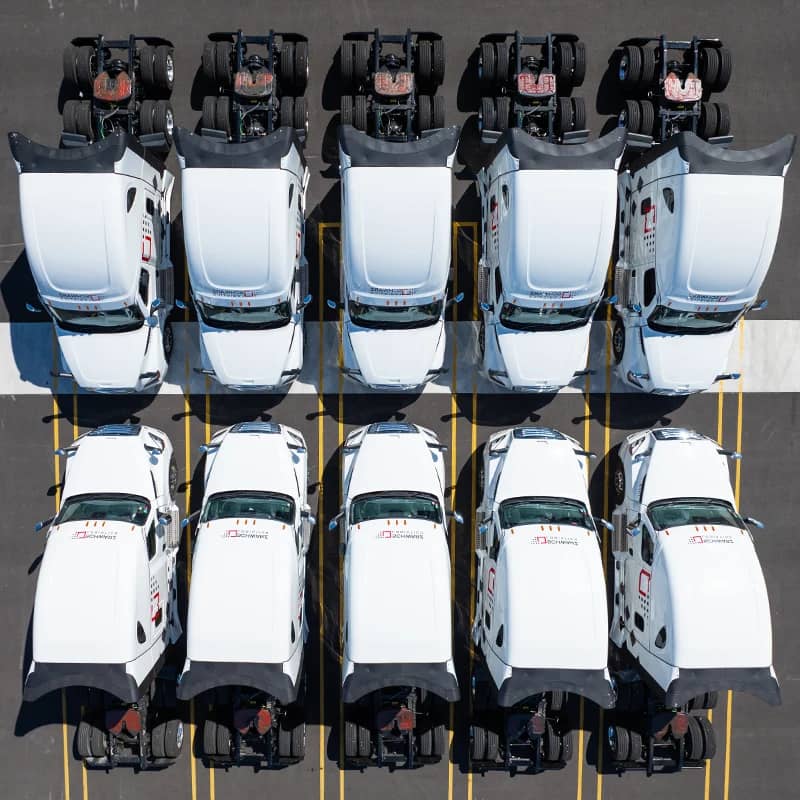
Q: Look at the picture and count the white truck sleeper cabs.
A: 10